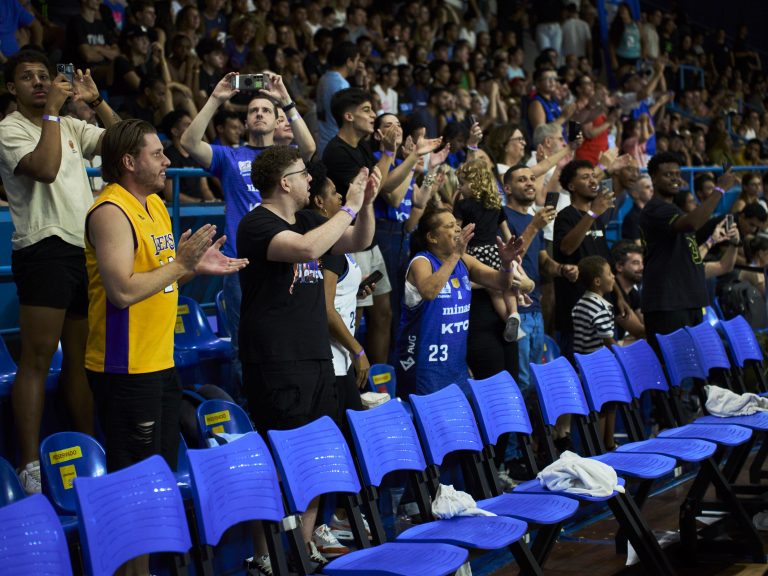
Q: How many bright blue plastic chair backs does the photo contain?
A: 13